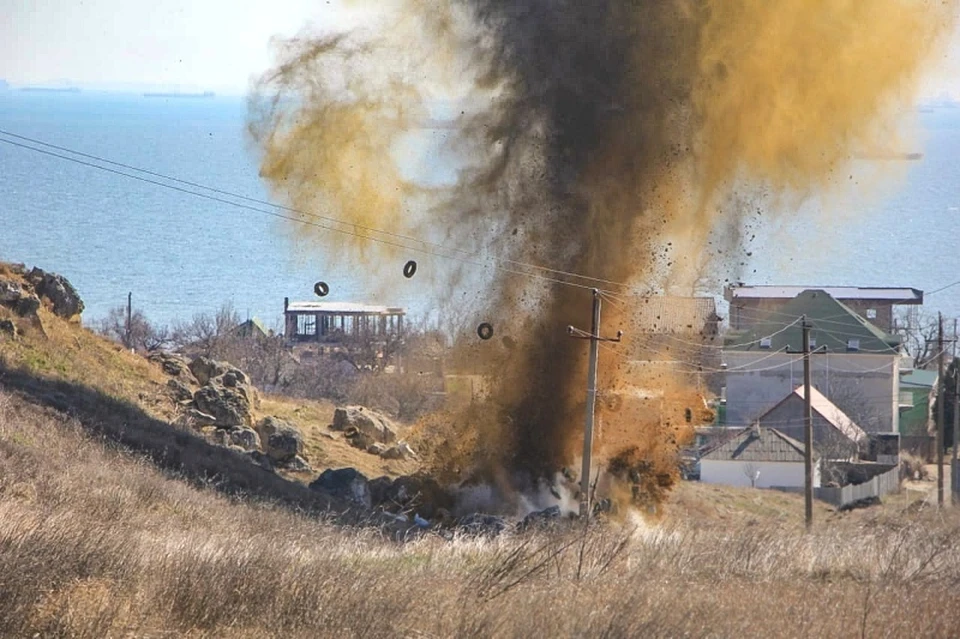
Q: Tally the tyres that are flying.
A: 3